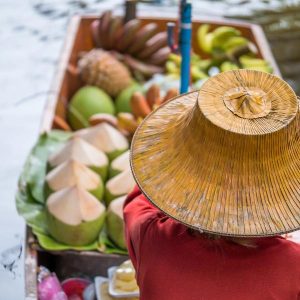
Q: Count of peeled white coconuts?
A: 7